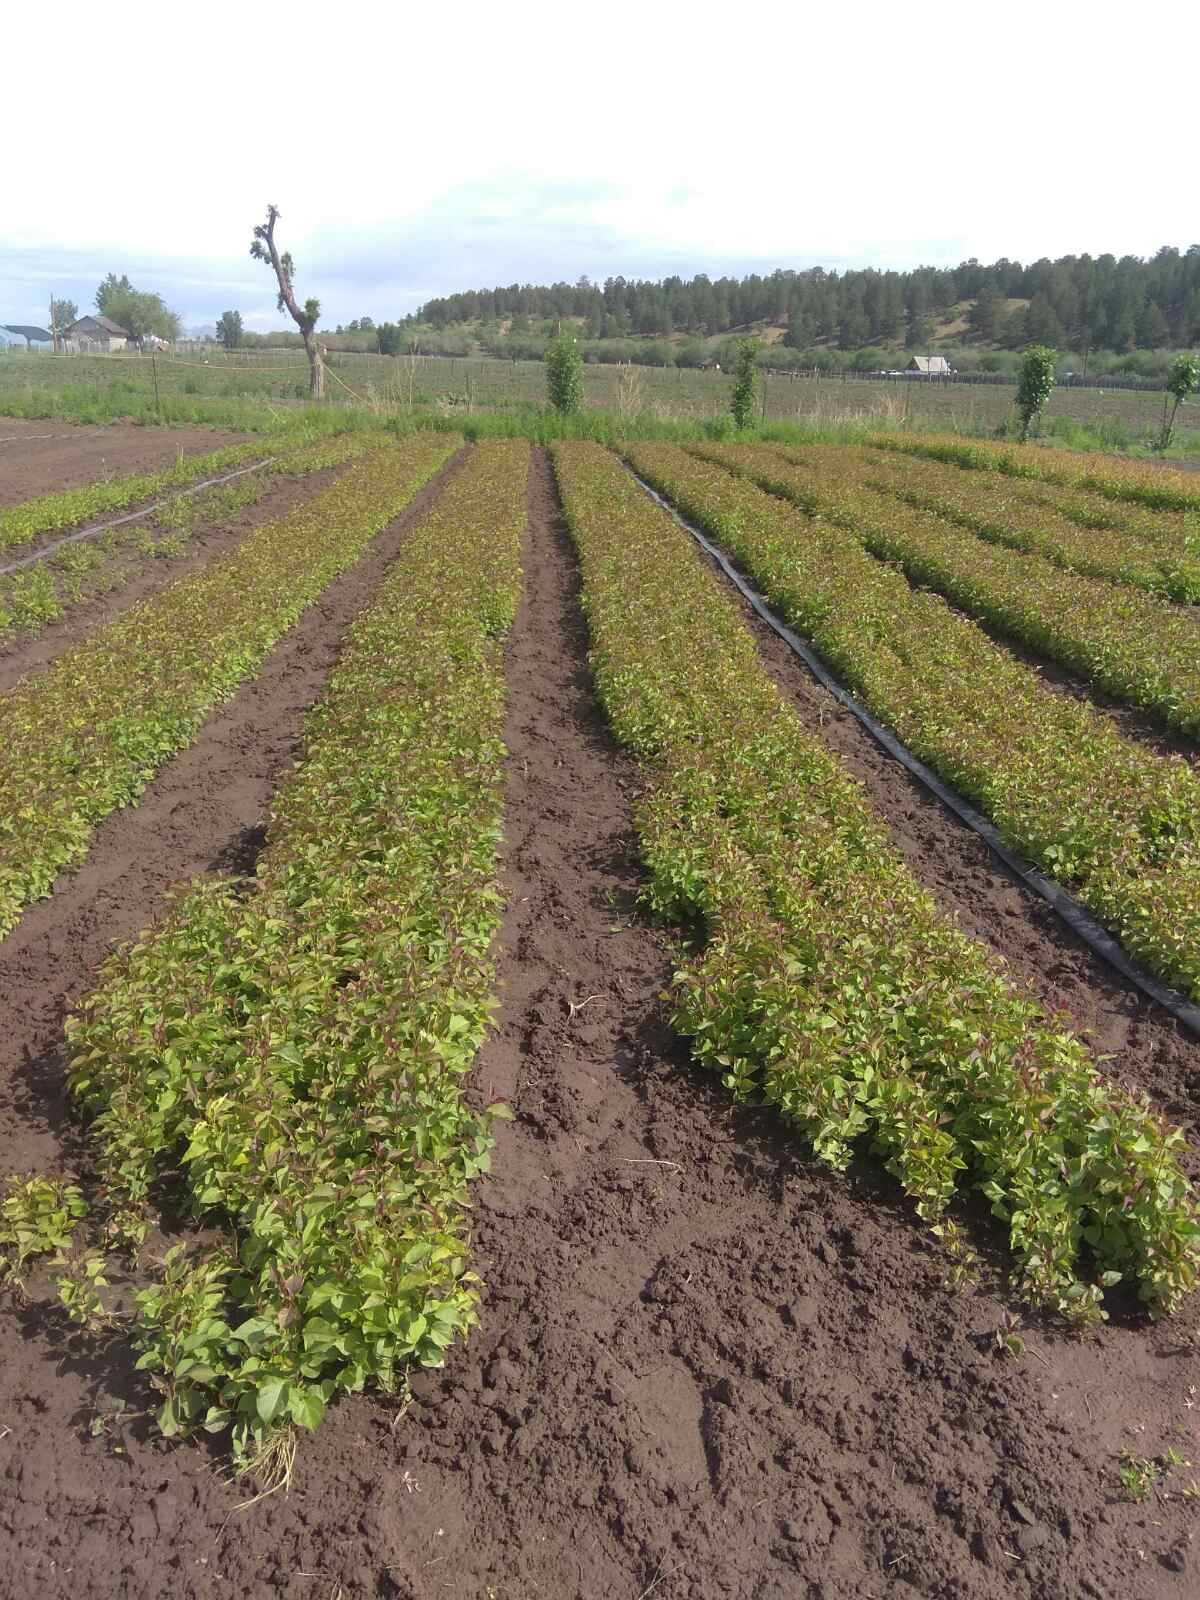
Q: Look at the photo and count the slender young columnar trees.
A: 4